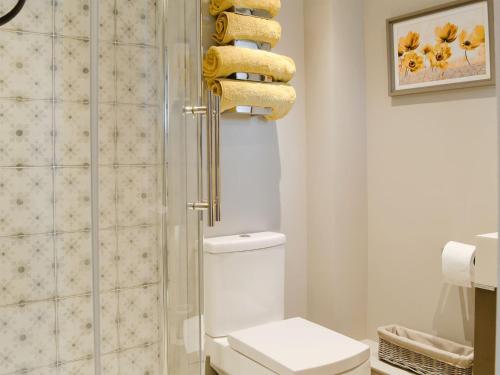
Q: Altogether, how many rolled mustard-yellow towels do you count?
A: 4